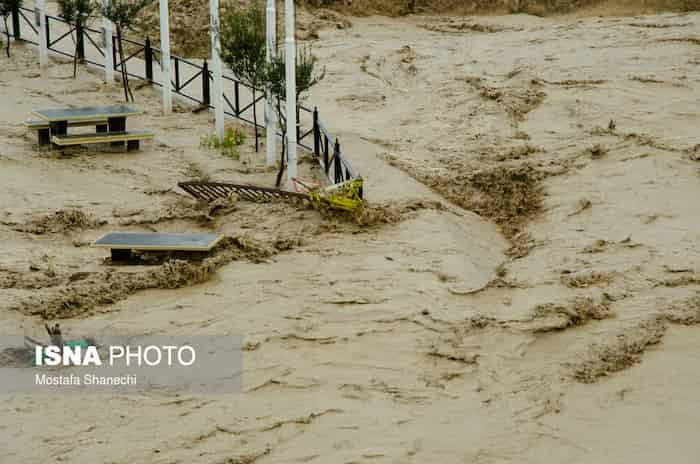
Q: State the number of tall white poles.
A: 6